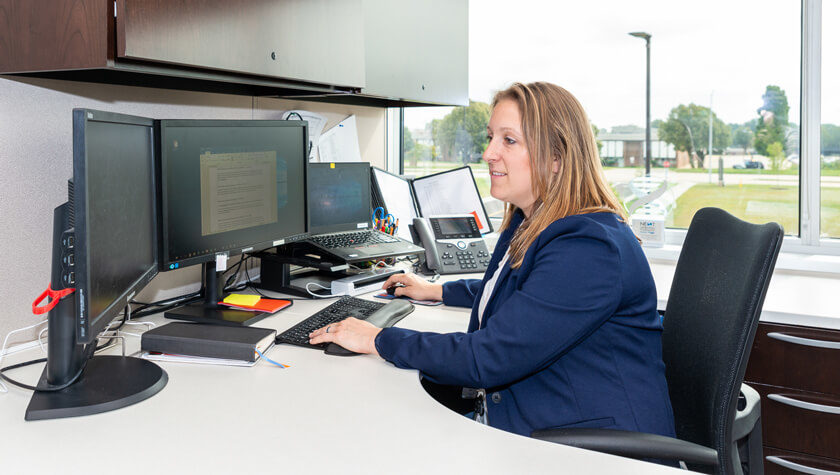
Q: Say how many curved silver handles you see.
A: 3